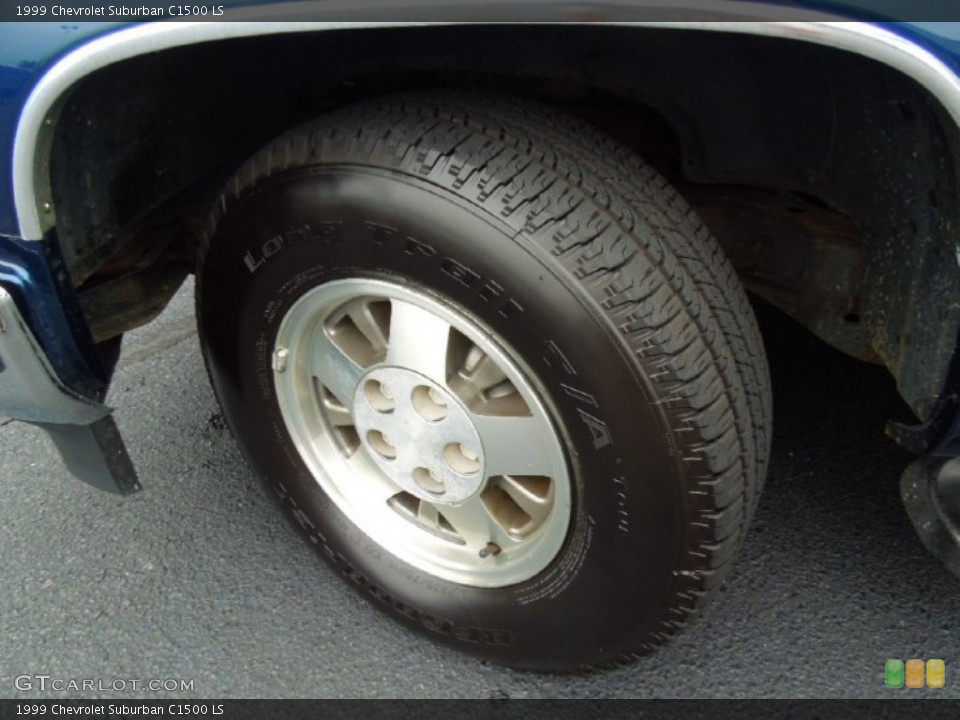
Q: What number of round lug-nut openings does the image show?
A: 5